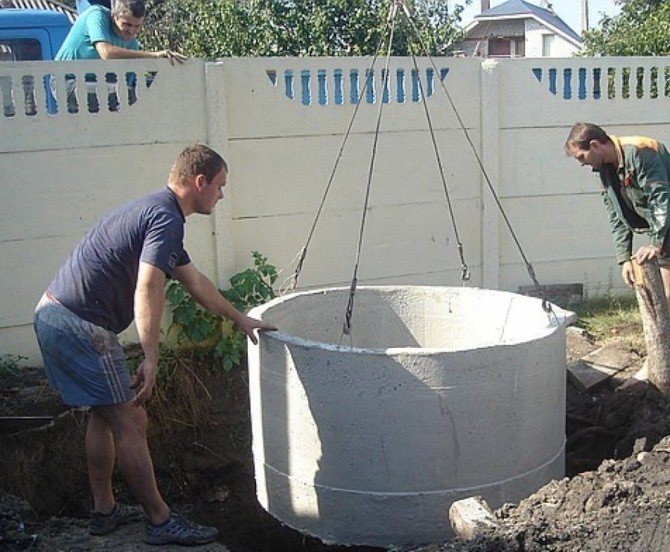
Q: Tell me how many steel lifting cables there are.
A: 4